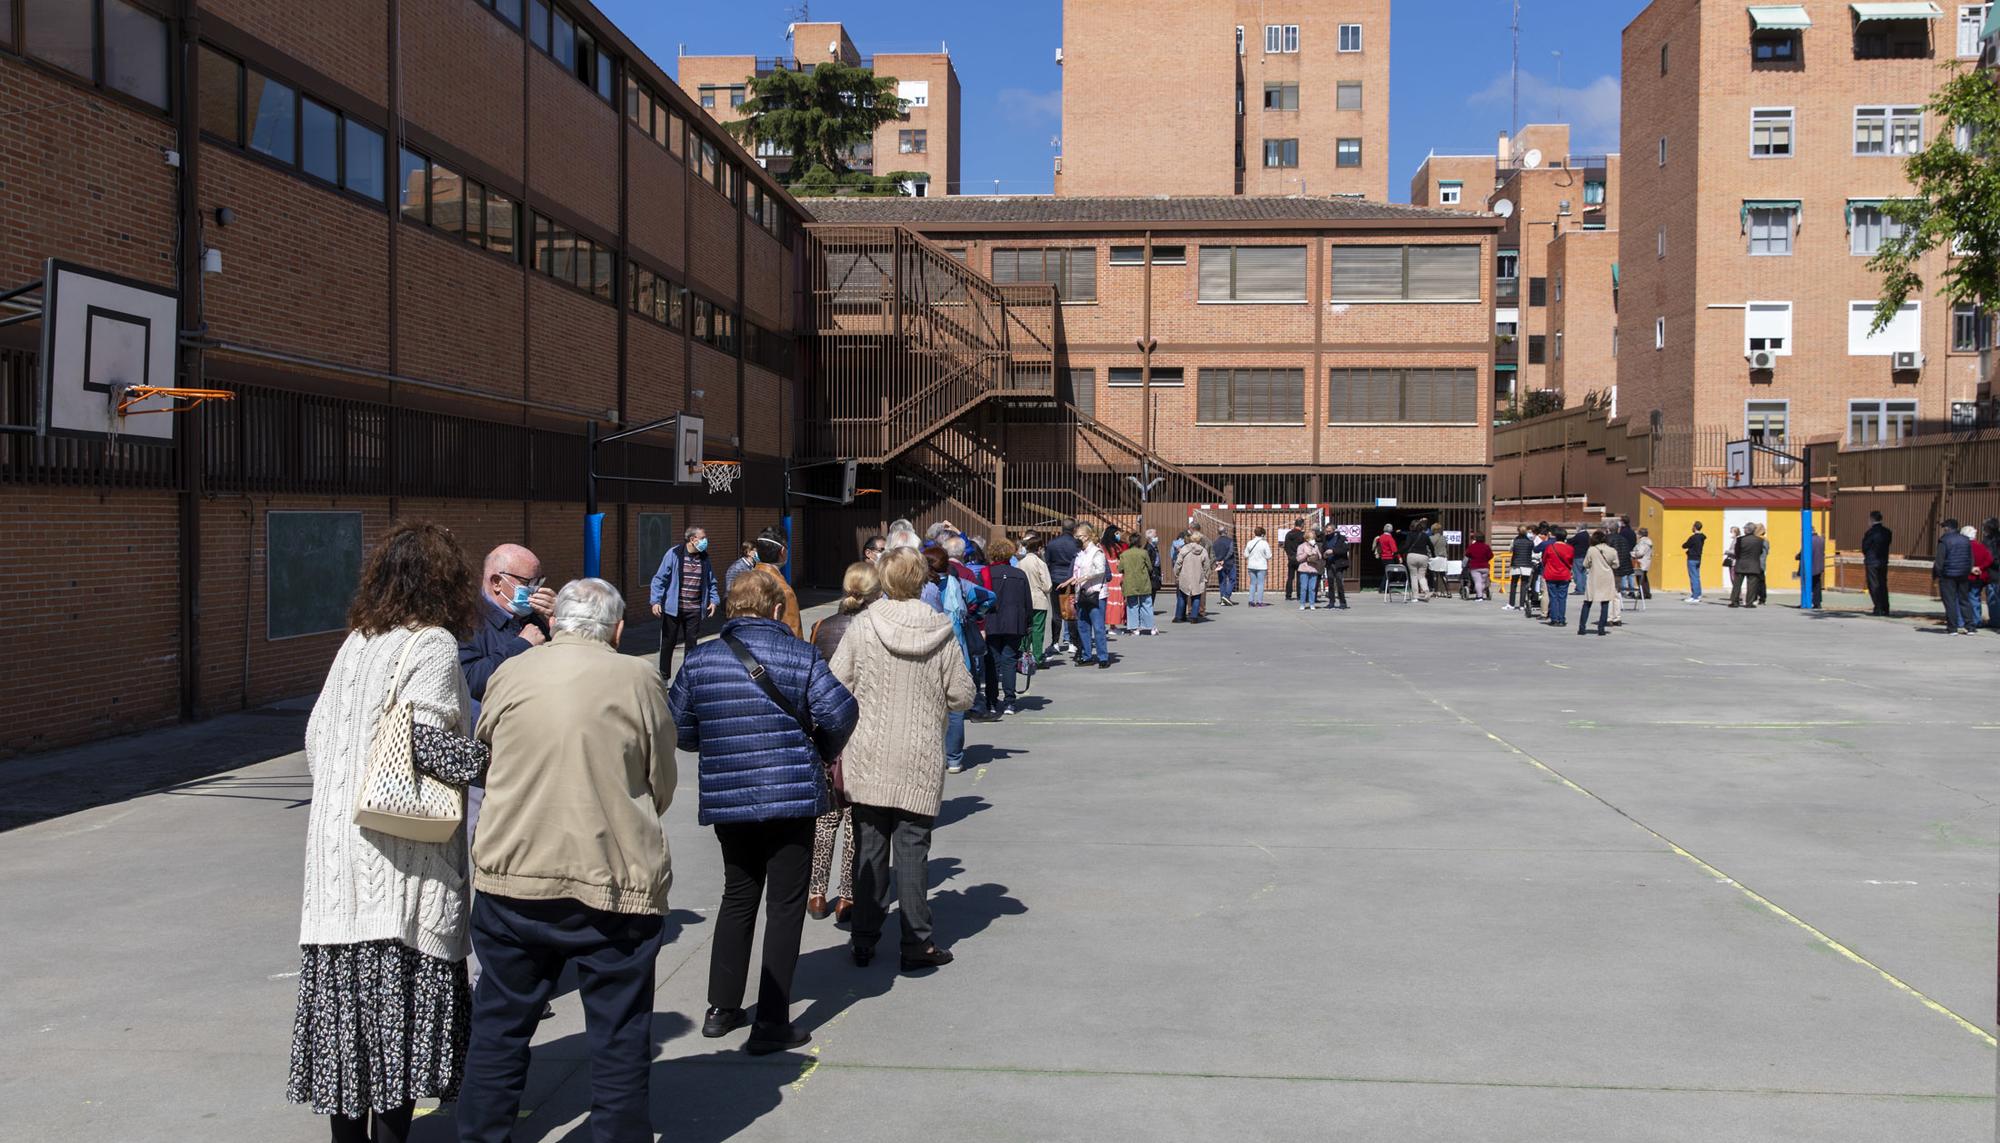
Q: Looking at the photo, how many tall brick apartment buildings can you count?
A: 4